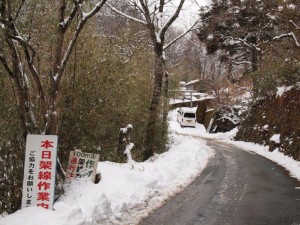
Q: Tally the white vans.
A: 1